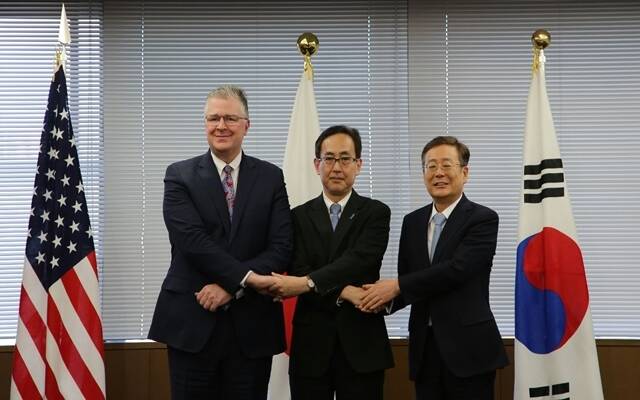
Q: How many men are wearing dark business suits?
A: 3